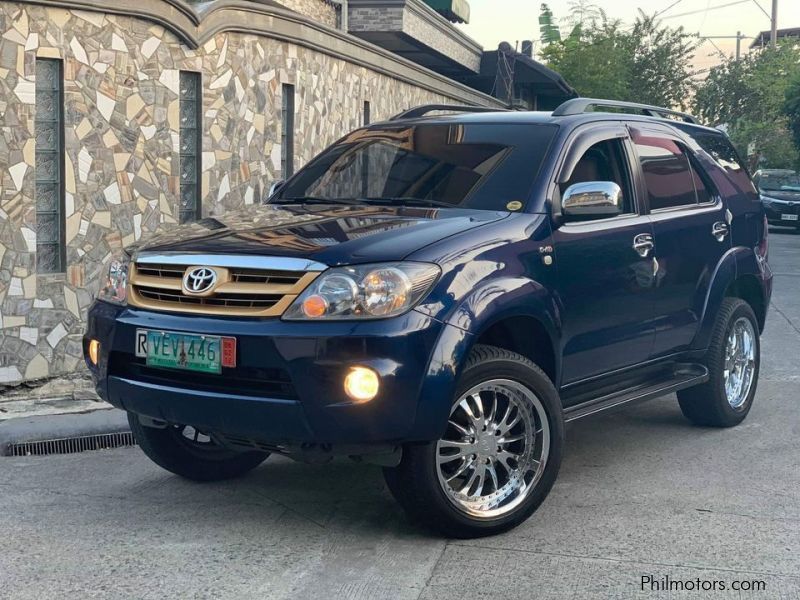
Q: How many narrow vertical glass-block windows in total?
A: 4